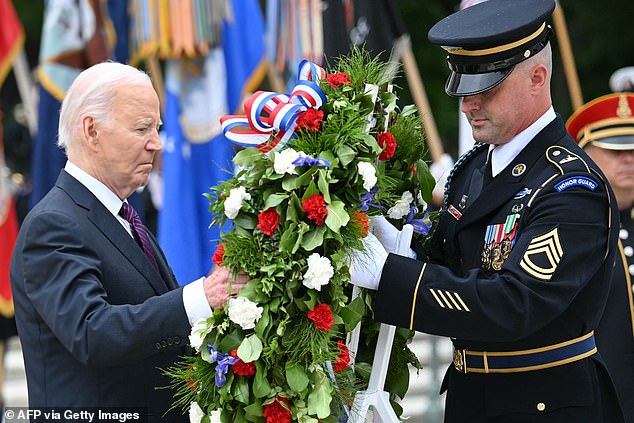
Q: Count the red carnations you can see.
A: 11